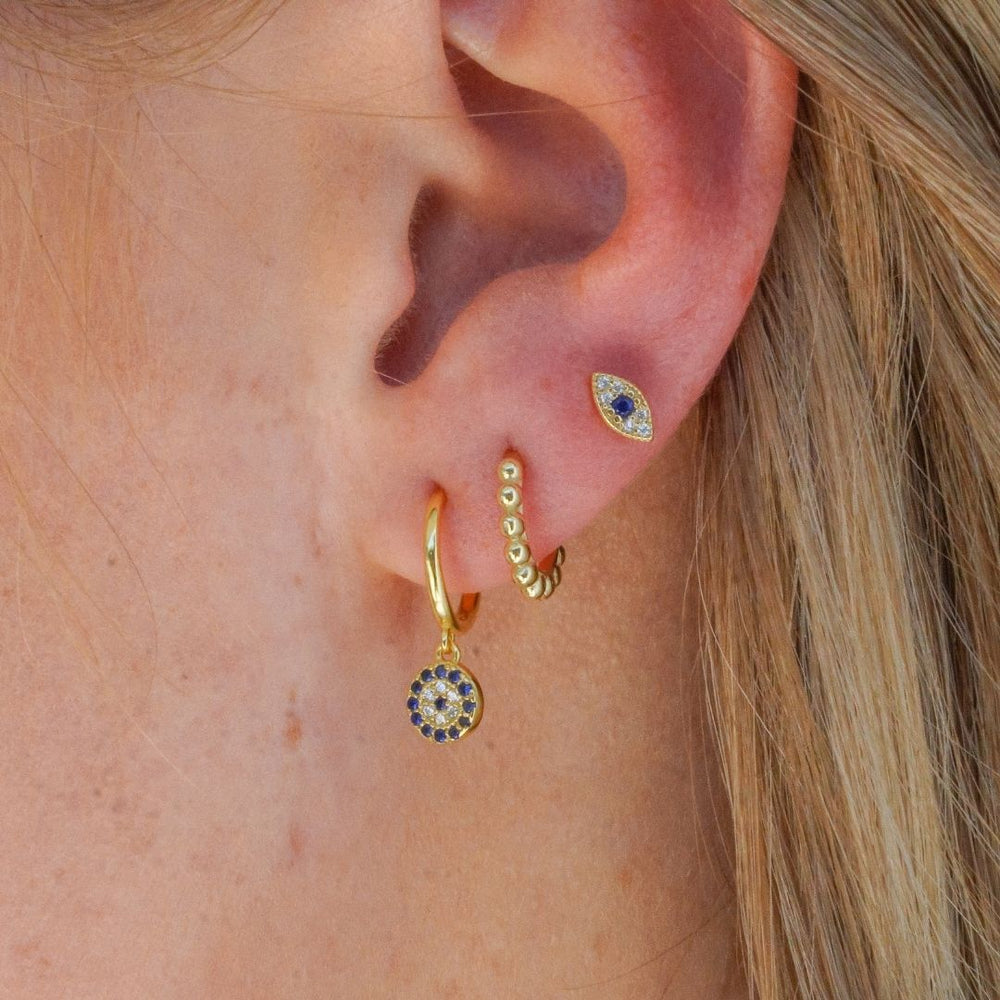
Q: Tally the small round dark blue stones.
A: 14